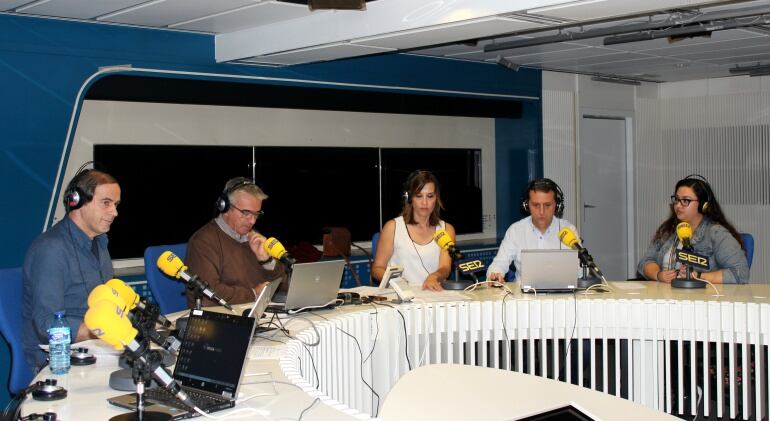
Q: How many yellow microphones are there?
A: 8